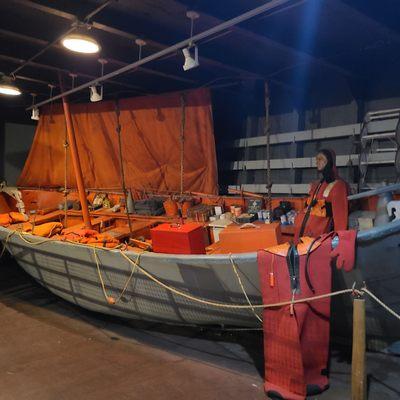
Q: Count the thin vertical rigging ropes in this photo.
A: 4